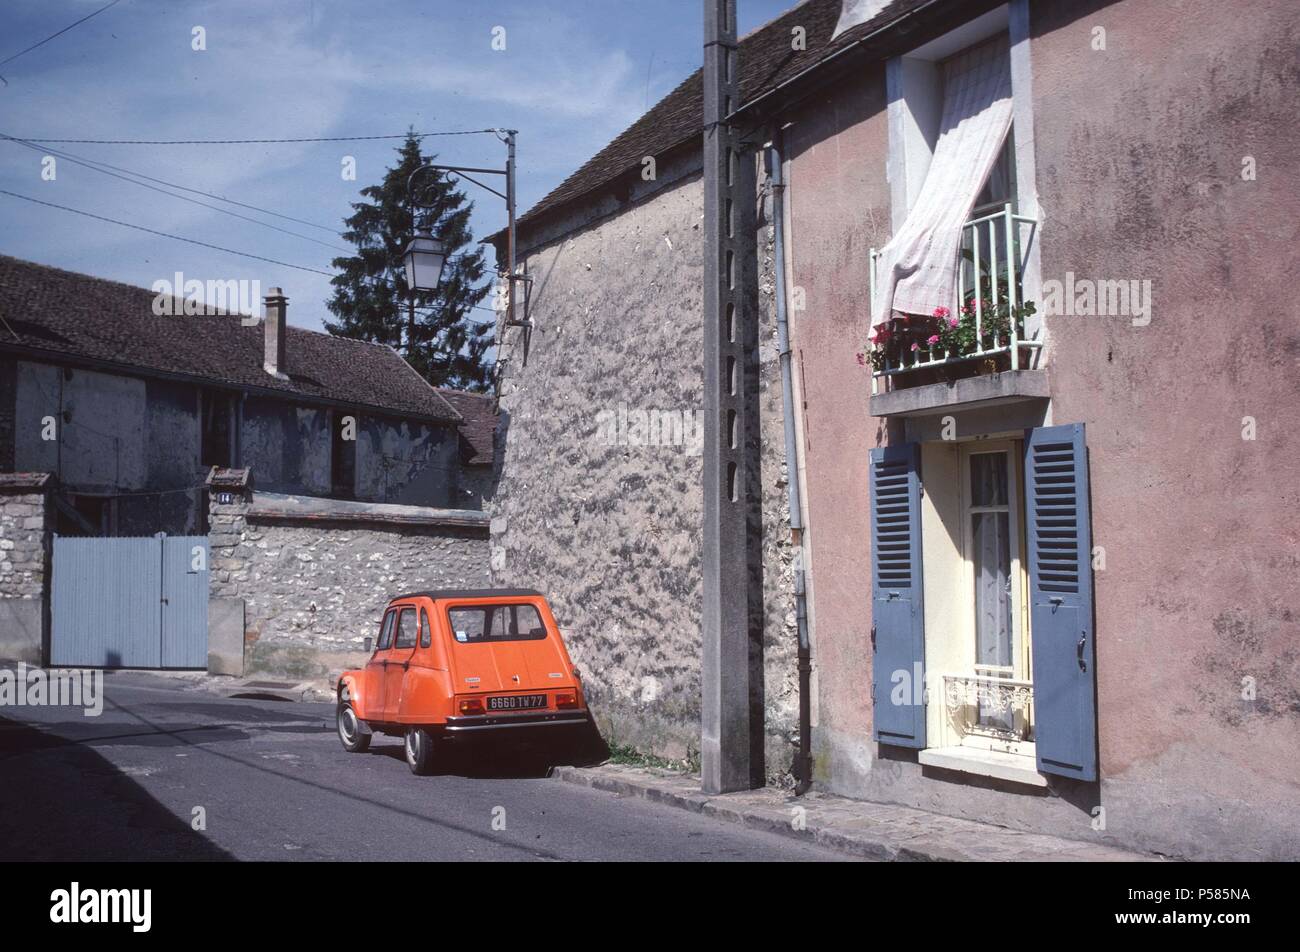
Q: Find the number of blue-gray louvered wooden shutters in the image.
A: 2